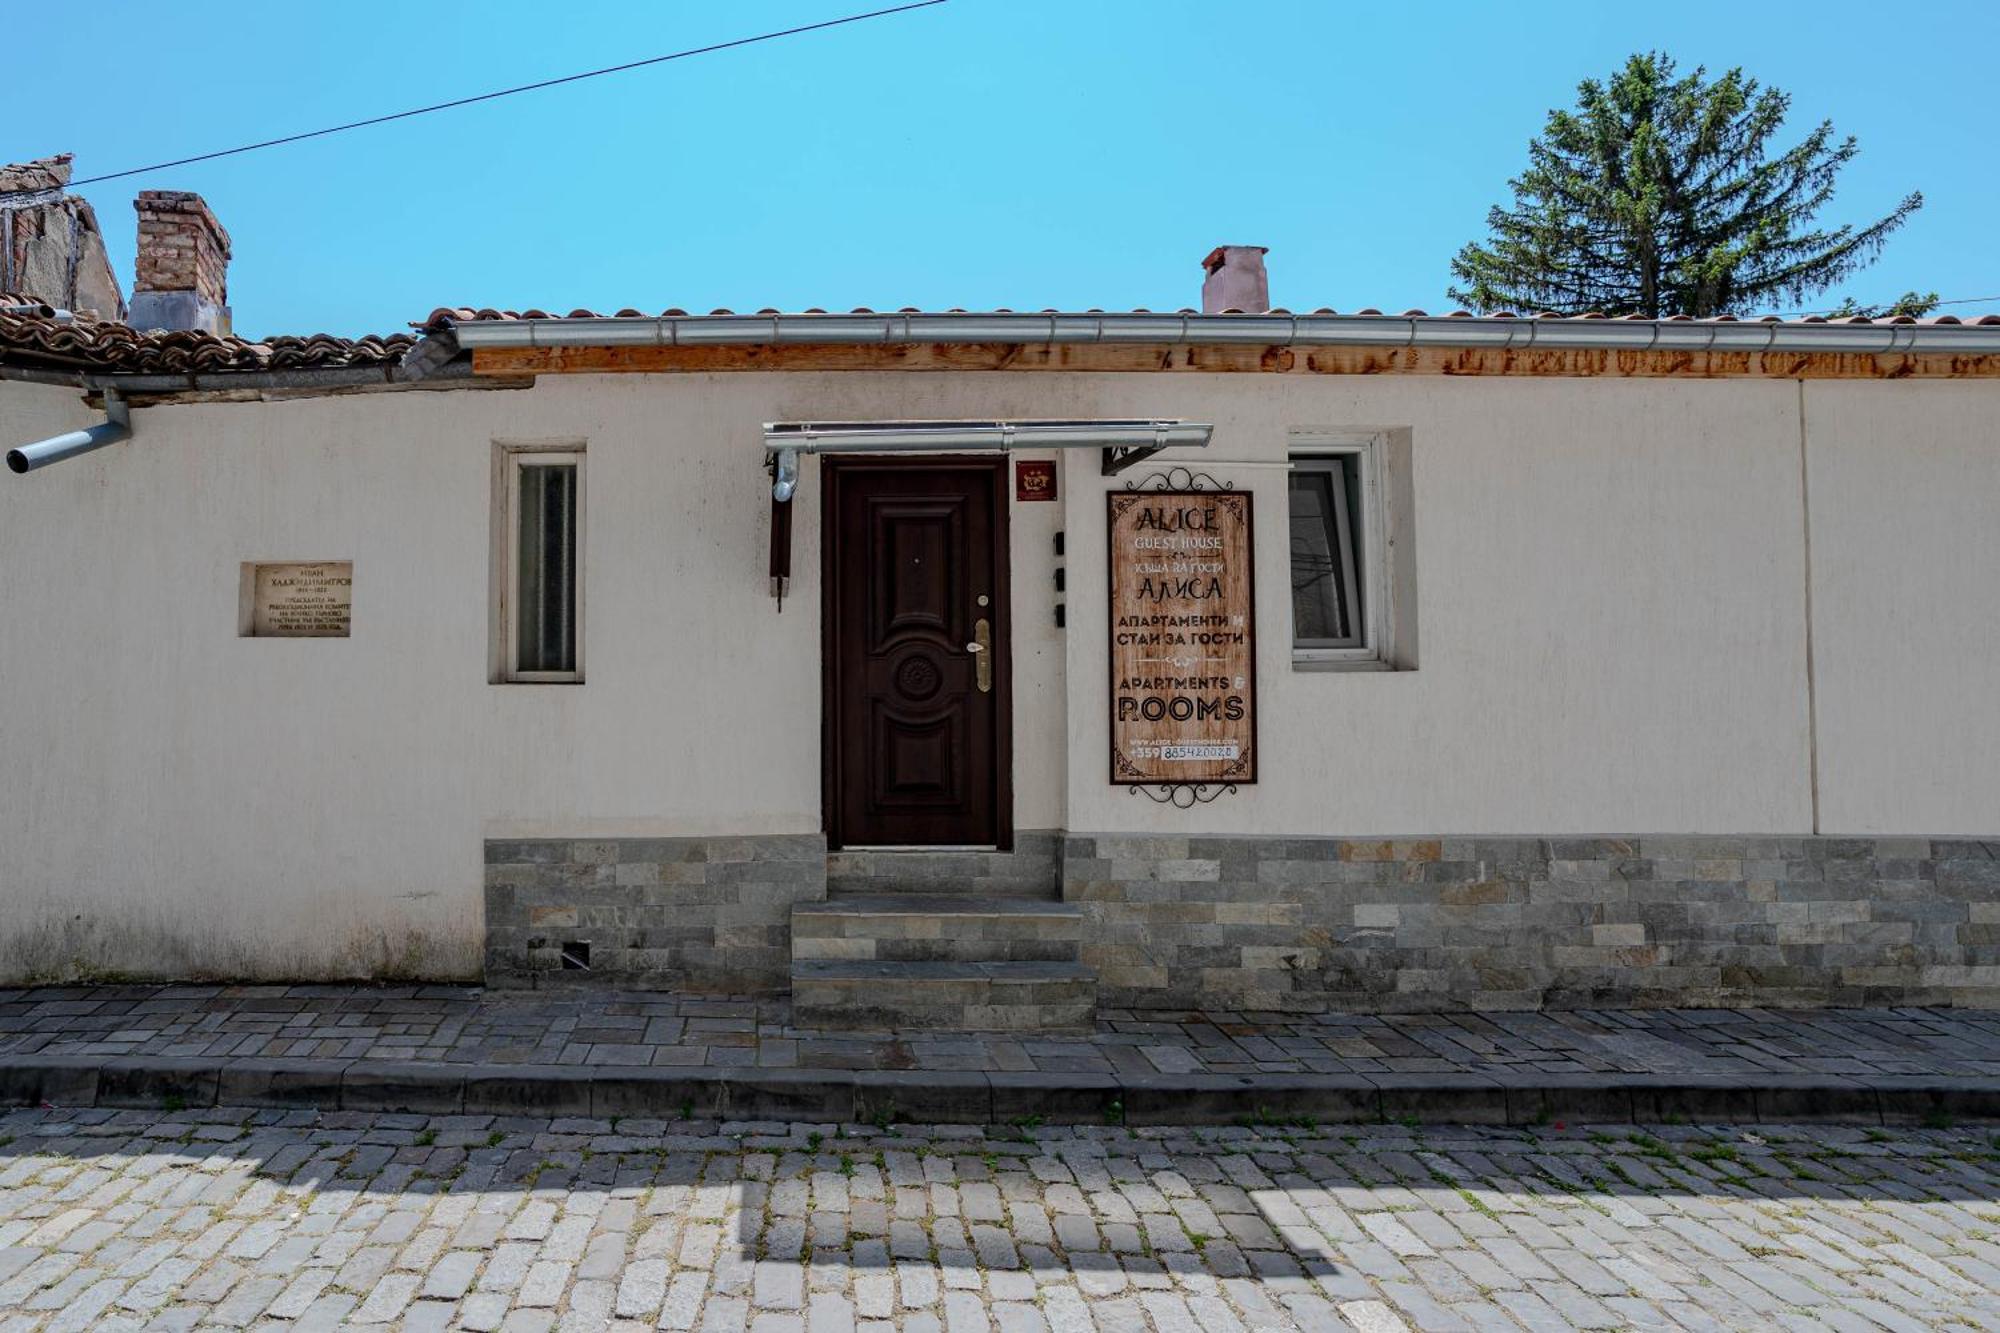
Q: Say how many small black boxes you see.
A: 3